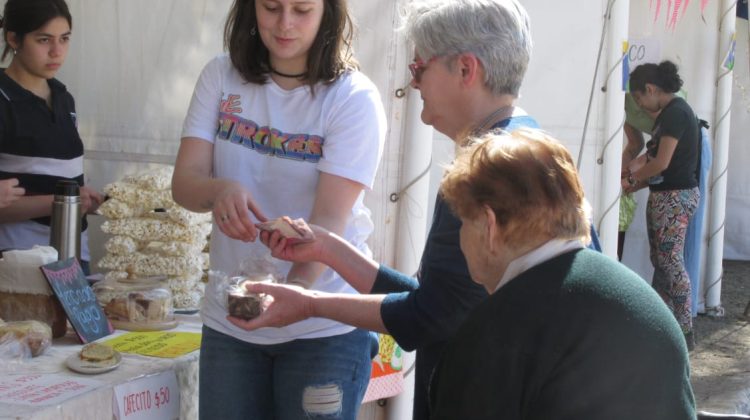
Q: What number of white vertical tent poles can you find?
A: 3